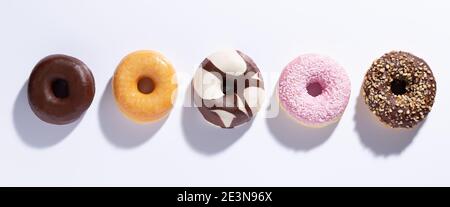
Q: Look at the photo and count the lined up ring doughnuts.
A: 5